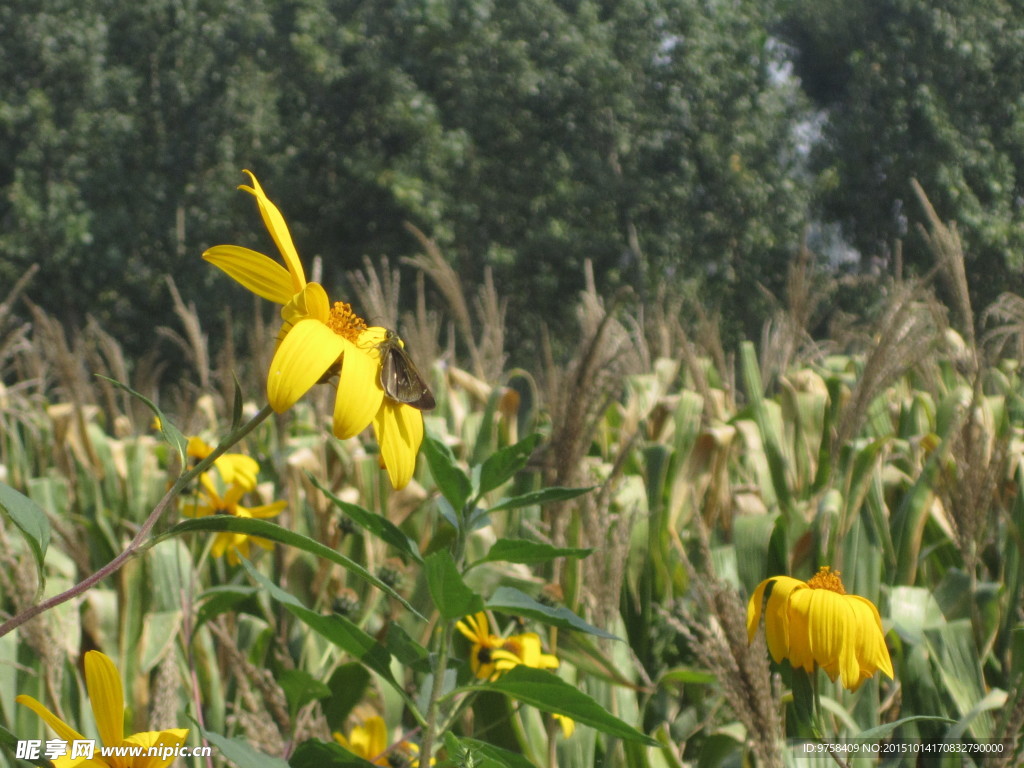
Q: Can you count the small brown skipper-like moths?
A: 1